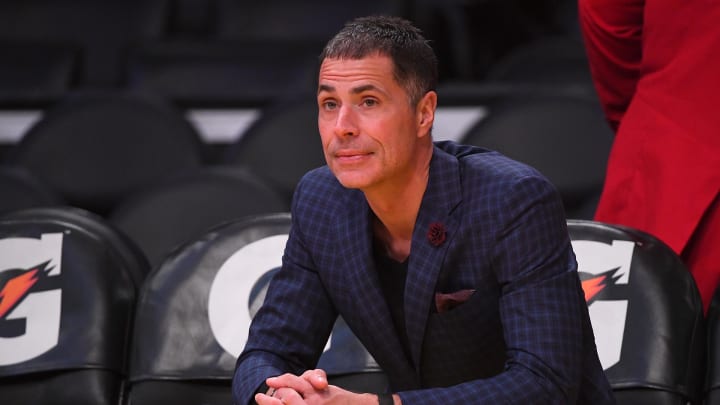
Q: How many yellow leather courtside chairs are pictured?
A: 0